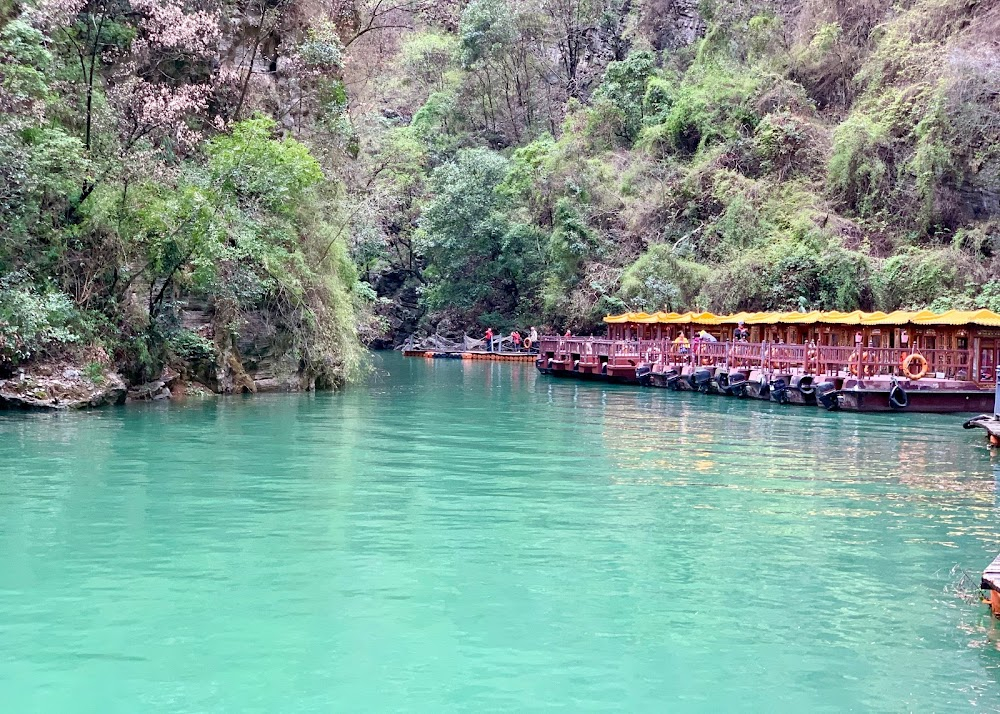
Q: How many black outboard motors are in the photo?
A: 6